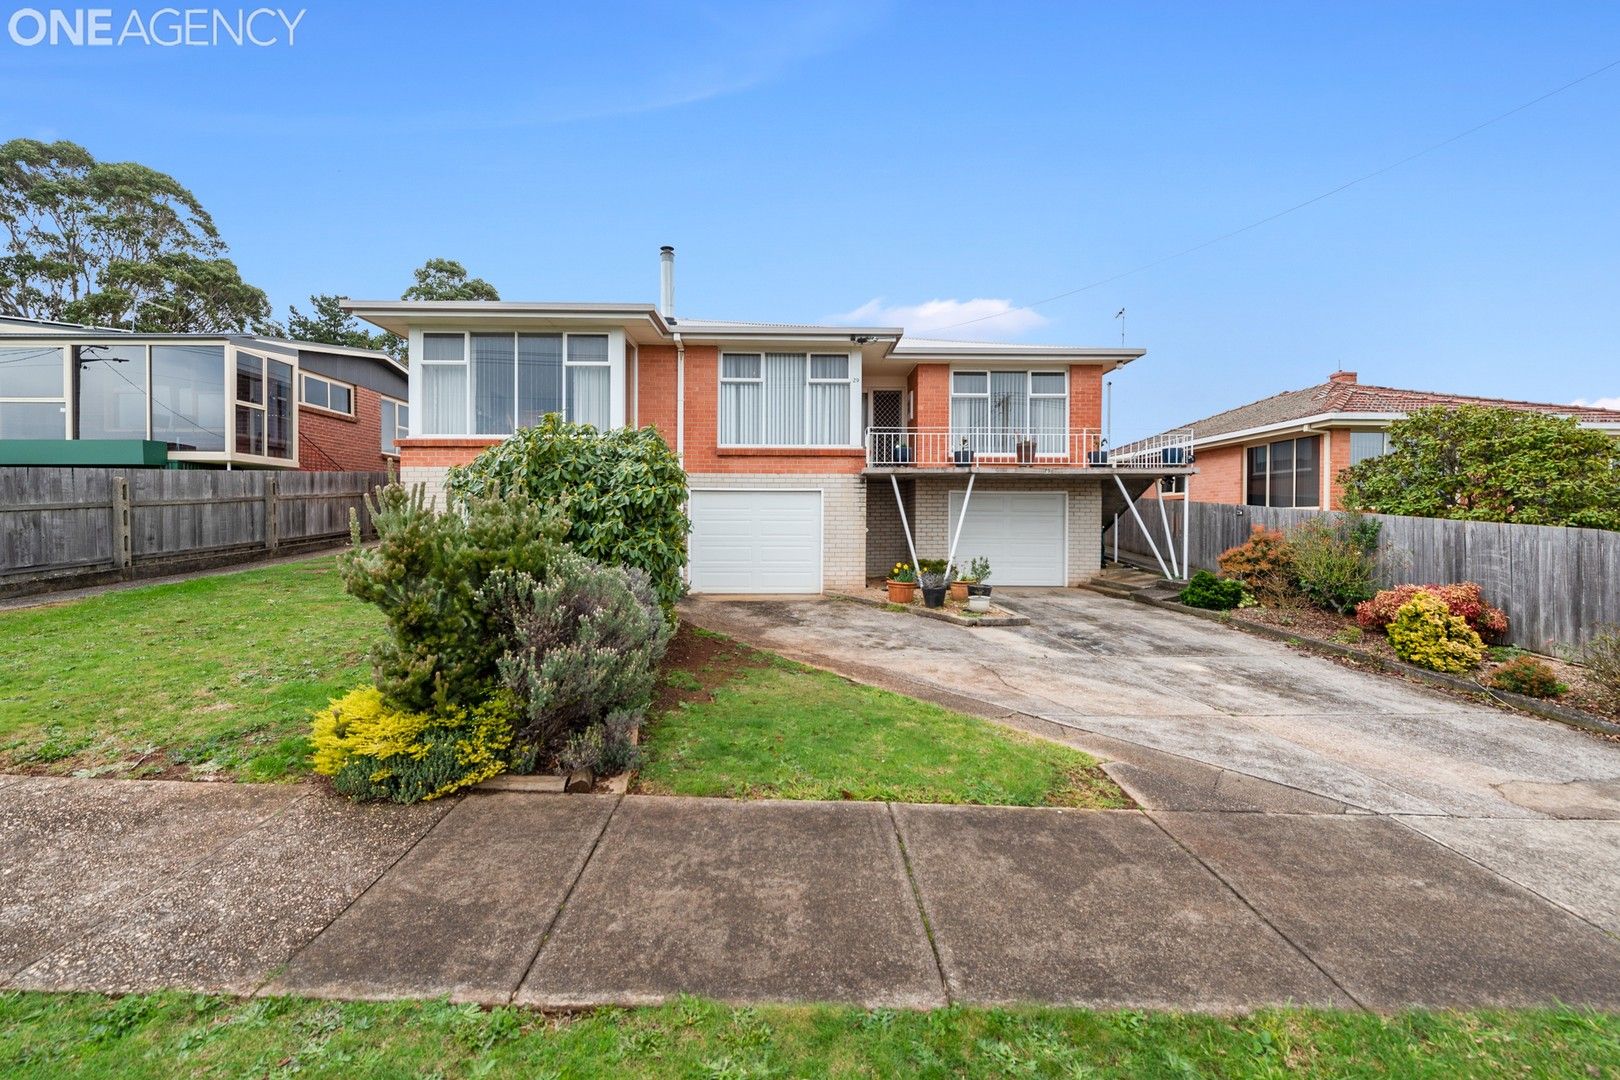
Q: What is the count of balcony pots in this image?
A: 5